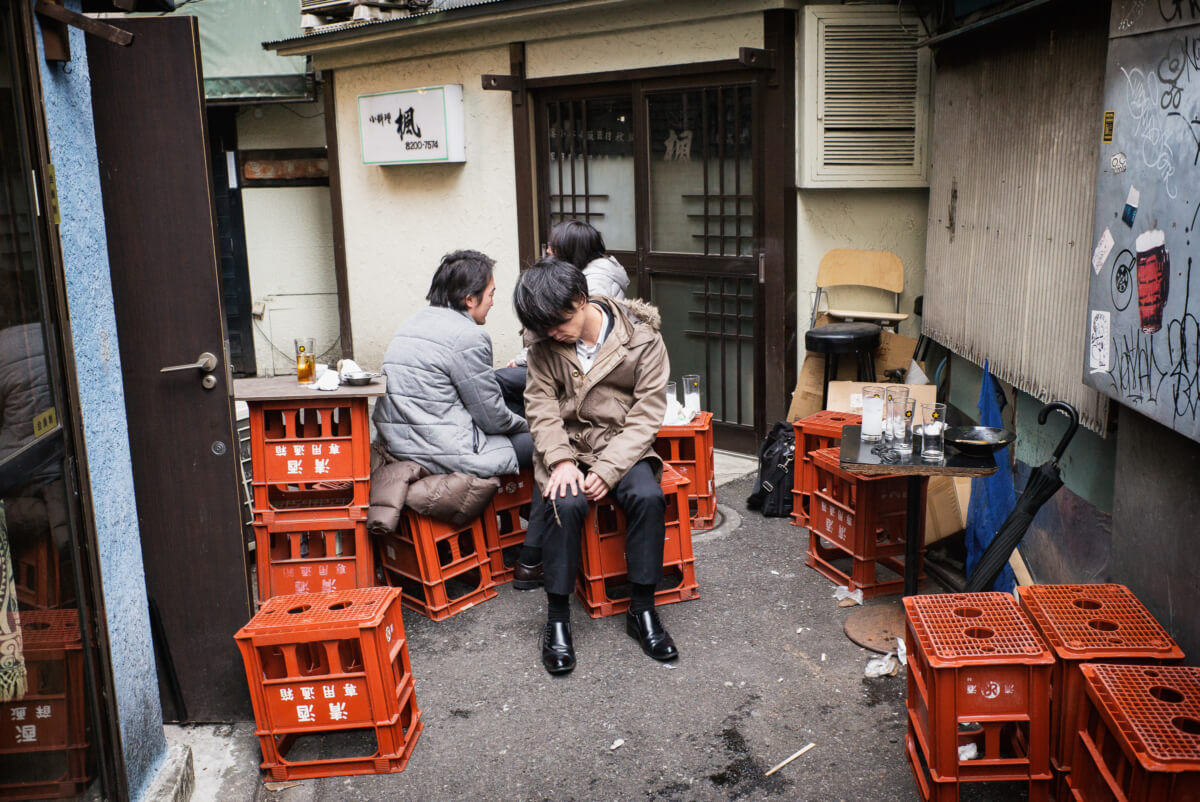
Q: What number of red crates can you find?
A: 12